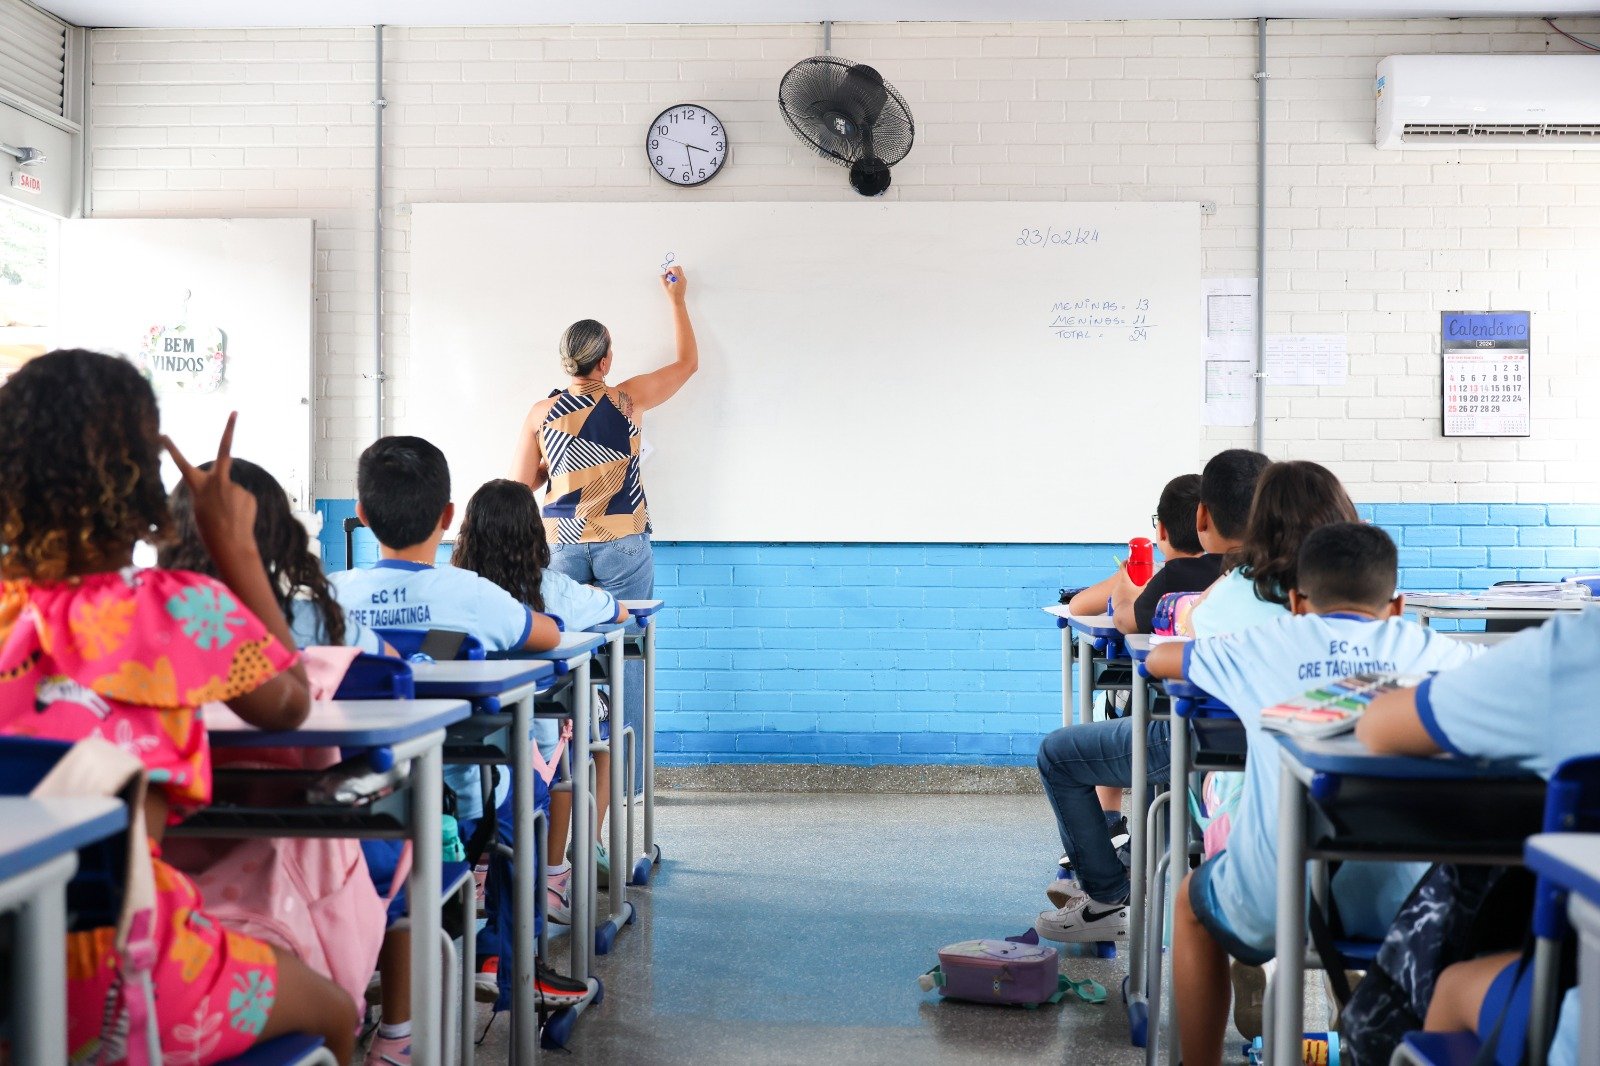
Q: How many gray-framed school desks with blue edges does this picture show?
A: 12